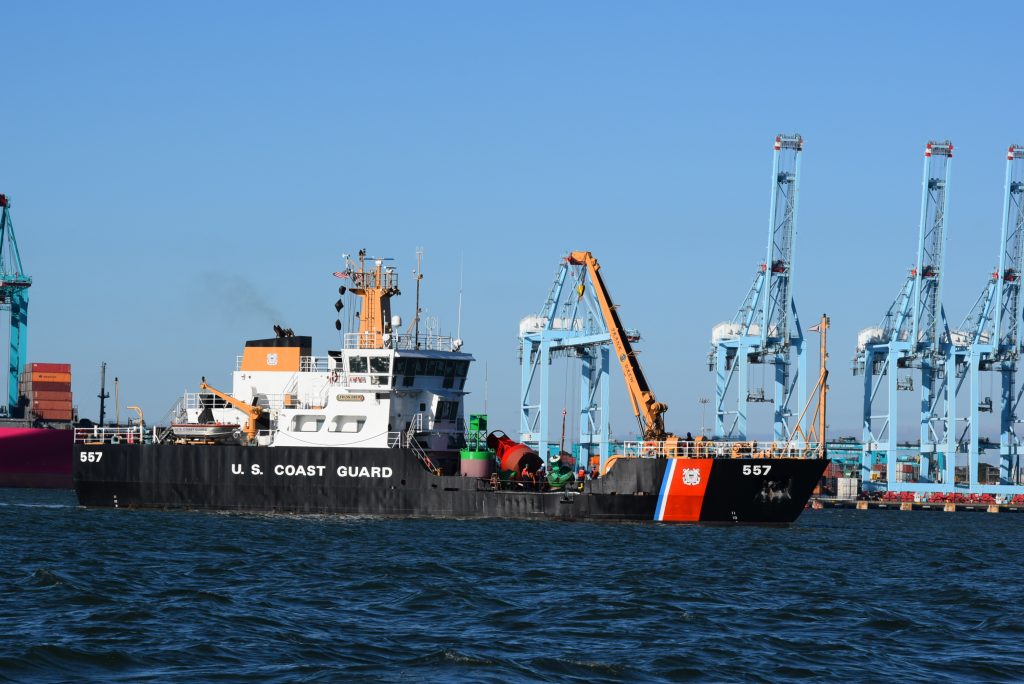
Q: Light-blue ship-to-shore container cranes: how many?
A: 4